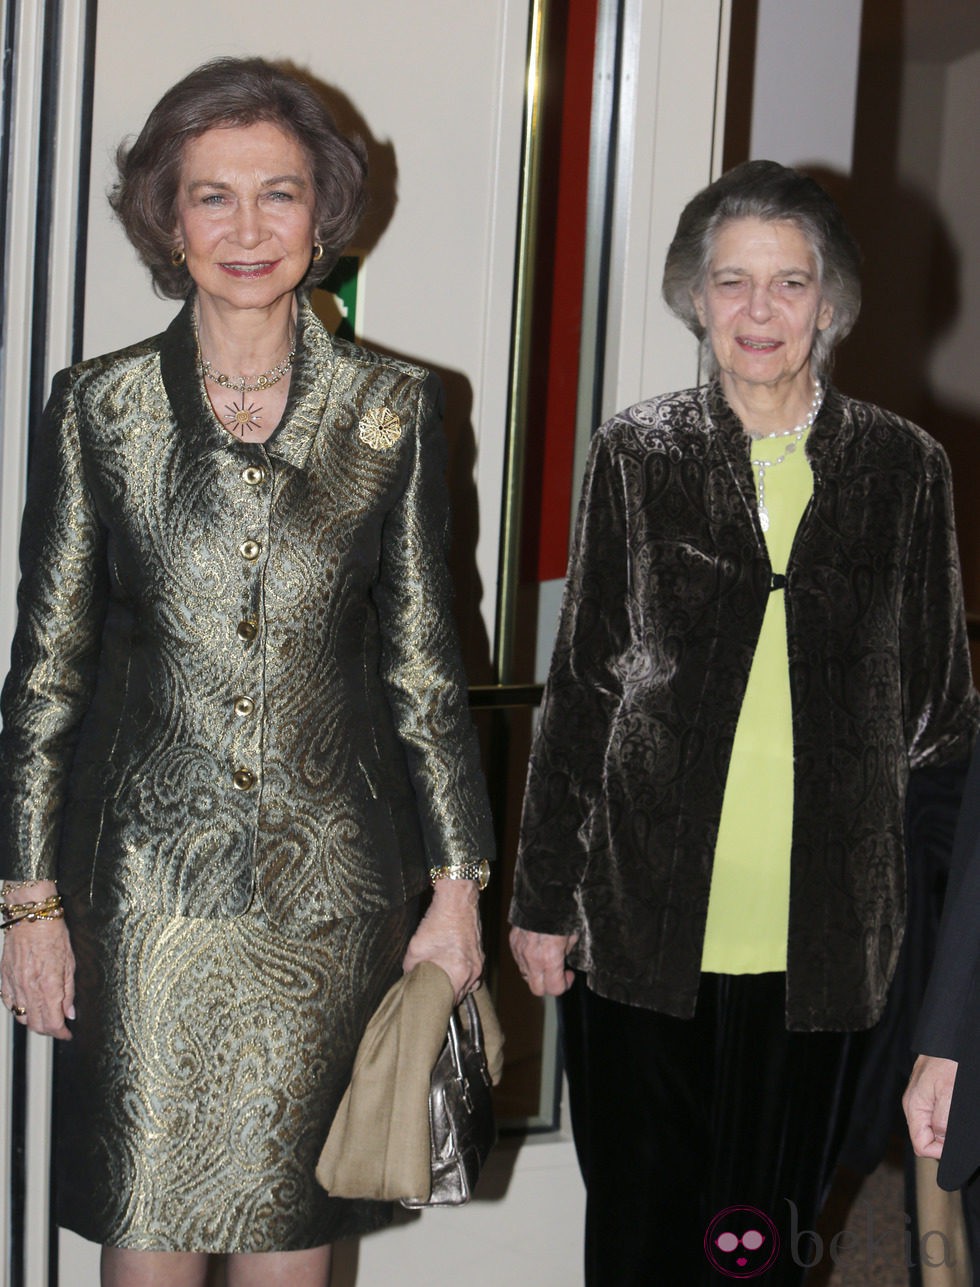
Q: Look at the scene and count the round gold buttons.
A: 5